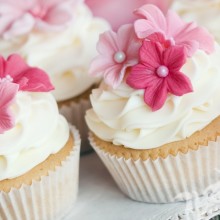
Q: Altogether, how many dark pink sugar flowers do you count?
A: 2